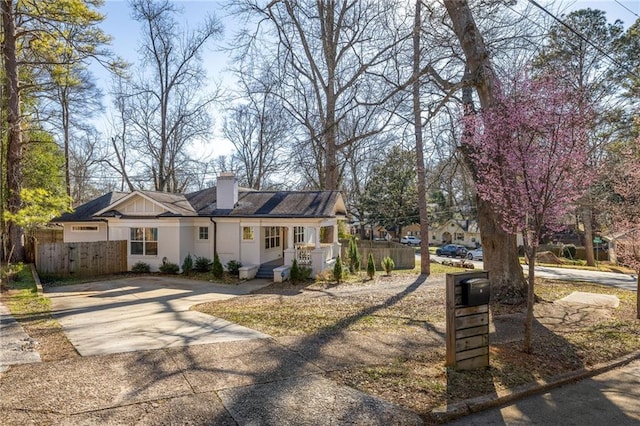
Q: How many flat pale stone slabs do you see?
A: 1